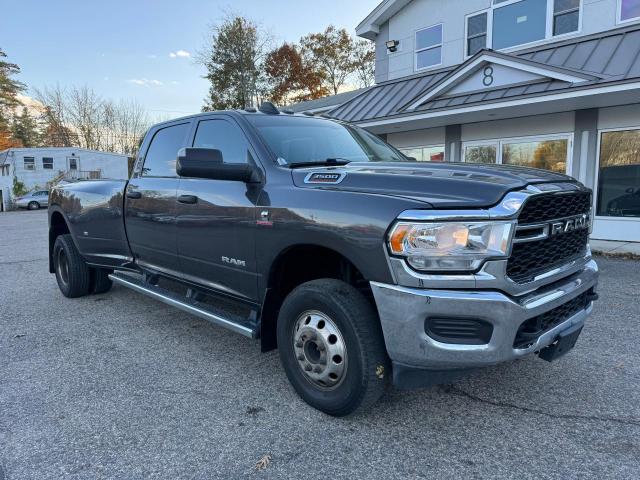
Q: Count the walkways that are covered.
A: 1